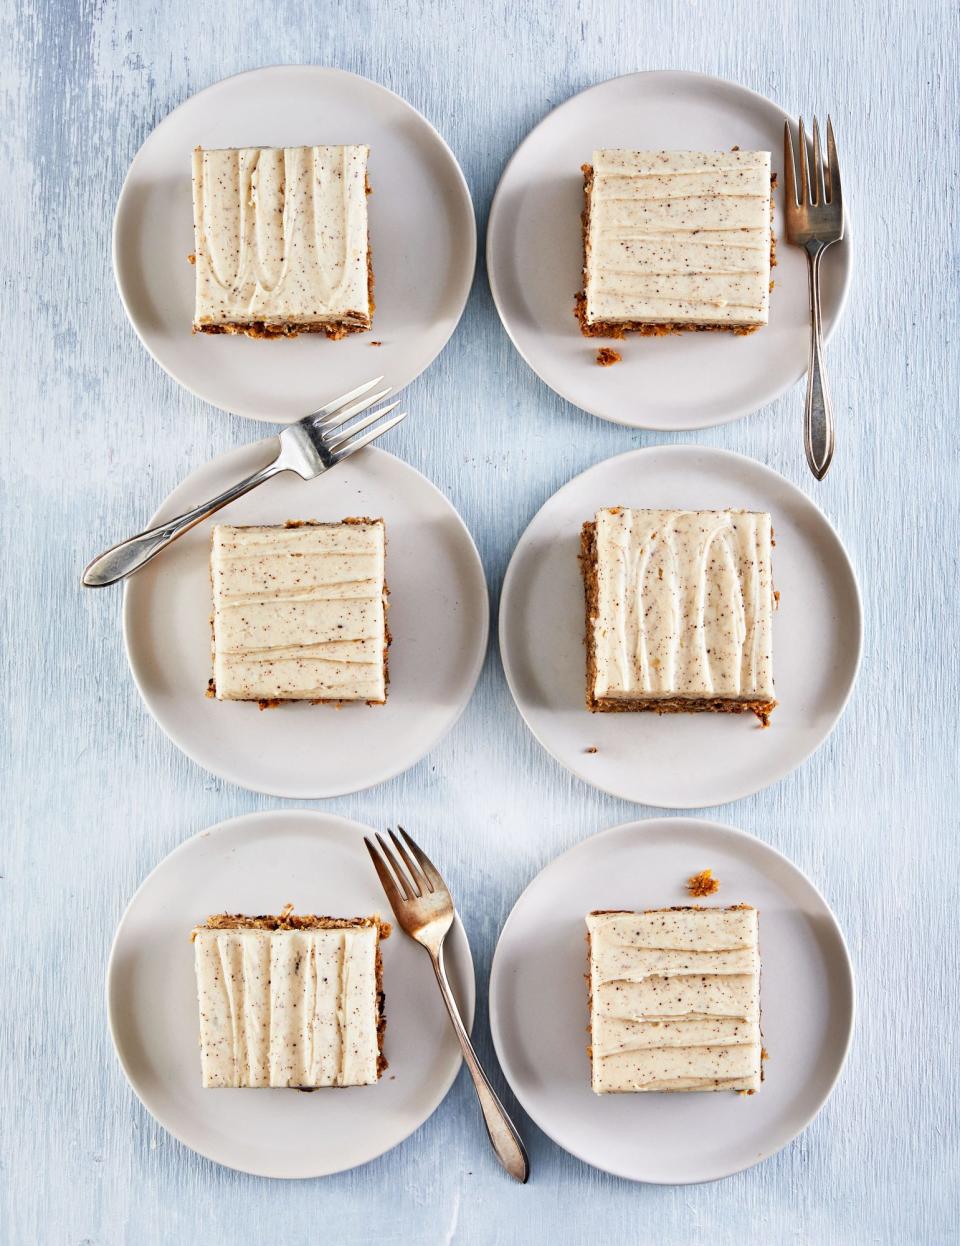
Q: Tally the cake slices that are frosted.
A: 6